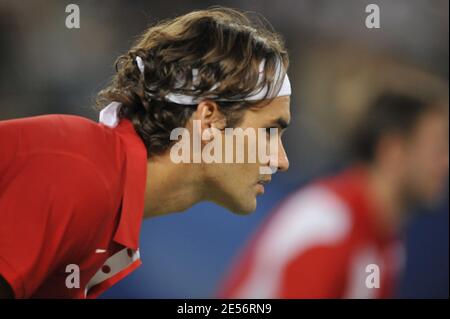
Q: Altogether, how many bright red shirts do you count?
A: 2